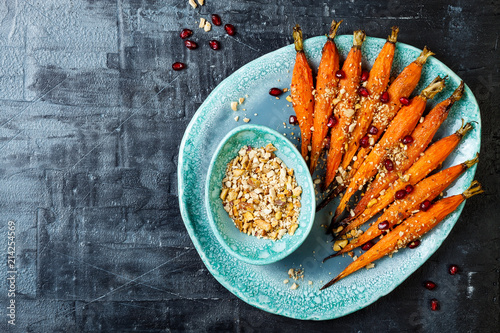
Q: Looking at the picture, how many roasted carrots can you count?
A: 10